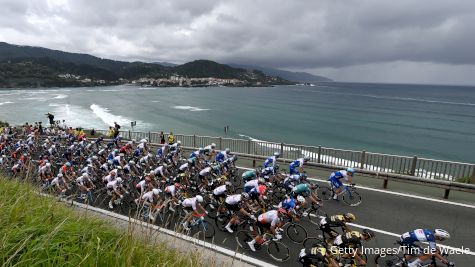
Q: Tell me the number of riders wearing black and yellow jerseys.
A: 3